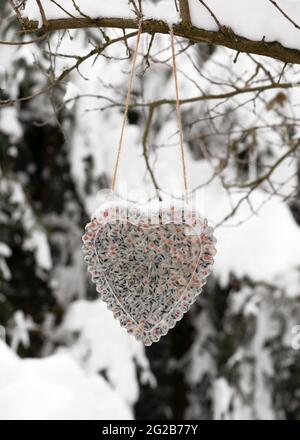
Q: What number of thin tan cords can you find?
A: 2